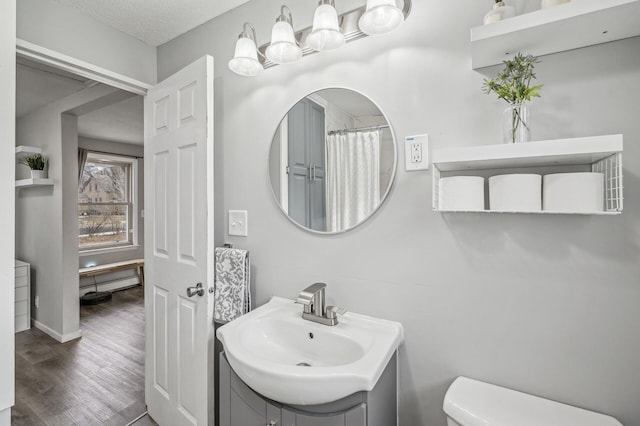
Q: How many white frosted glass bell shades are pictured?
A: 4